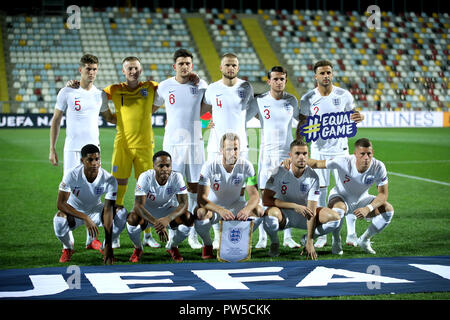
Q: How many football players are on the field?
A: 11